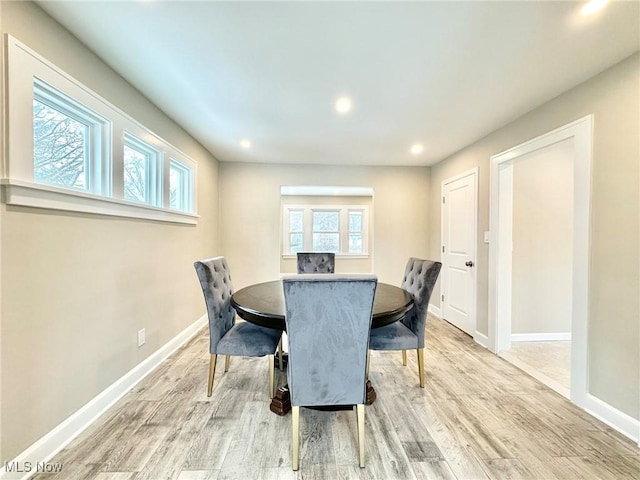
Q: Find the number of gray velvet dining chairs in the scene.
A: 4